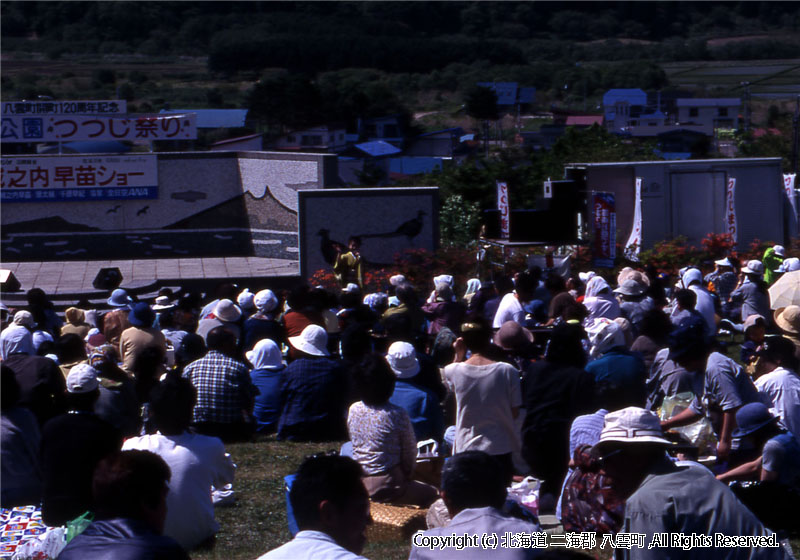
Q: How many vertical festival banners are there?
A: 5